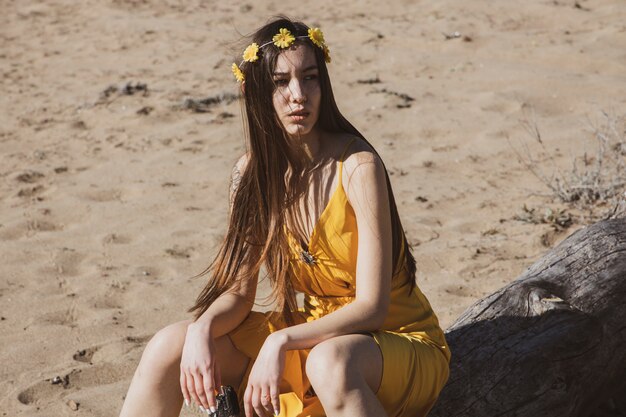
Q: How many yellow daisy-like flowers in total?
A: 5